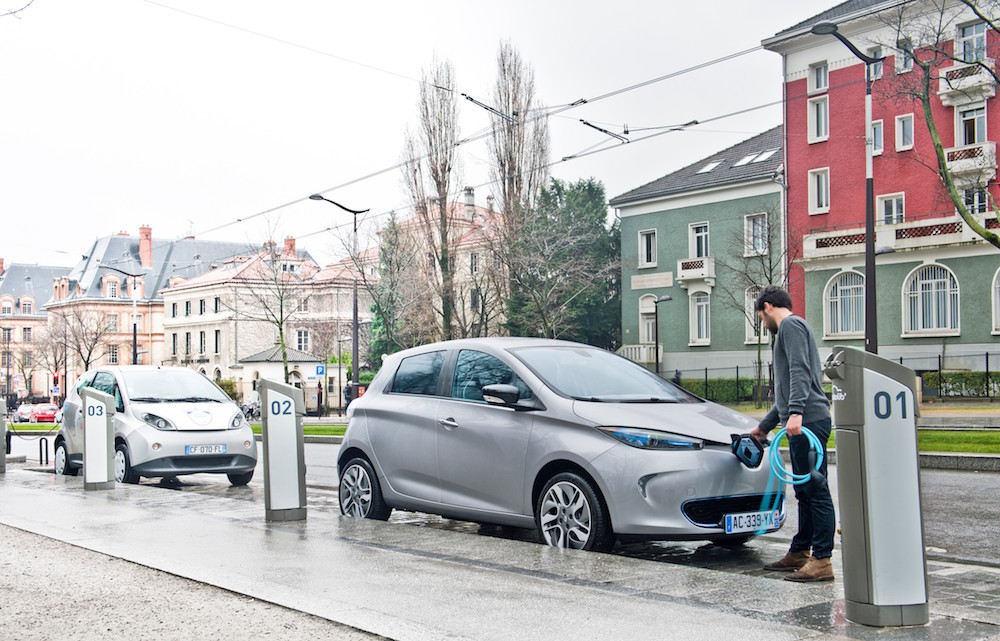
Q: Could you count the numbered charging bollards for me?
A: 3